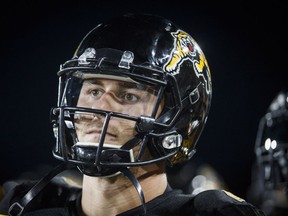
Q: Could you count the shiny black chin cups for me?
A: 1